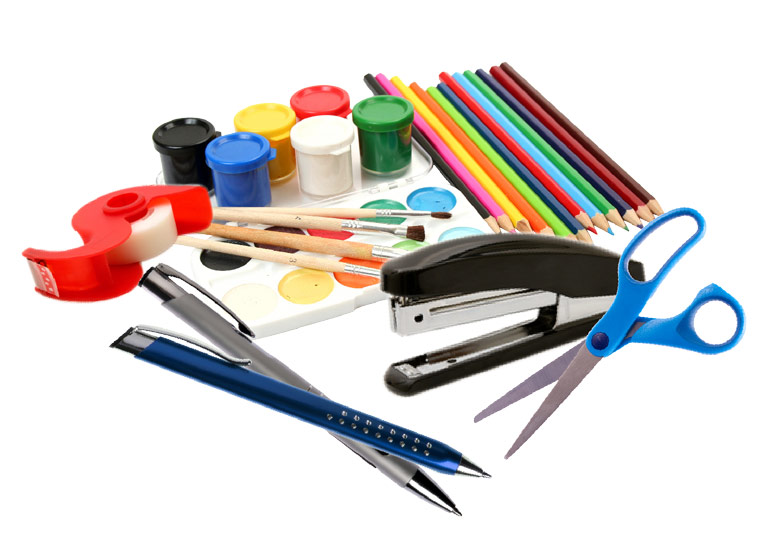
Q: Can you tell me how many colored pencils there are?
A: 12